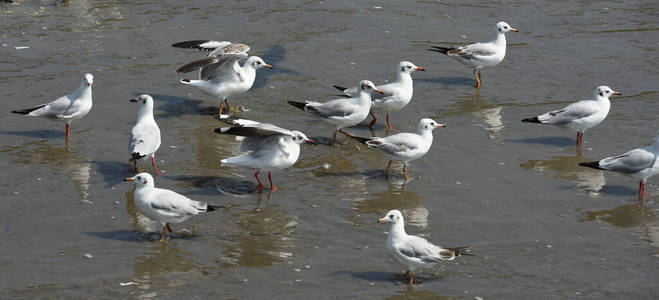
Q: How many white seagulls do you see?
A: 12